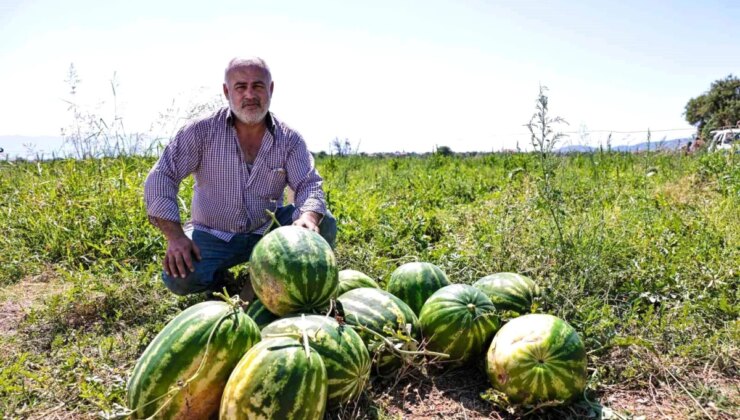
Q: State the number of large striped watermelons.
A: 11